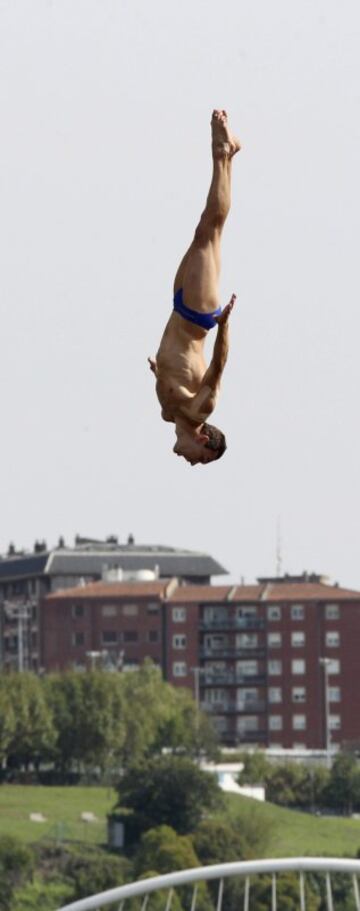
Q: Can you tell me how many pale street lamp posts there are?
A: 4